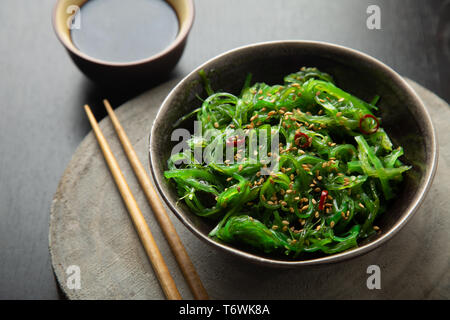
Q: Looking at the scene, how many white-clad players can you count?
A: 0